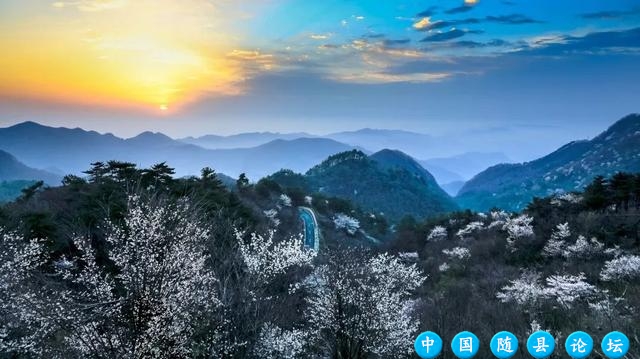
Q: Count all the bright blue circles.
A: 6